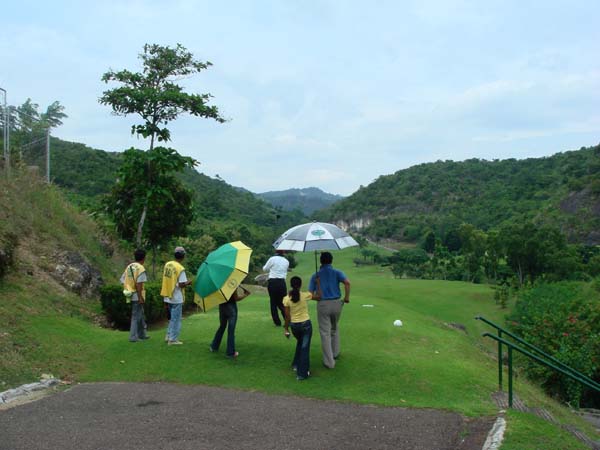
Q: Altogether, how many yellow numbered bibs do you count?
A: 2